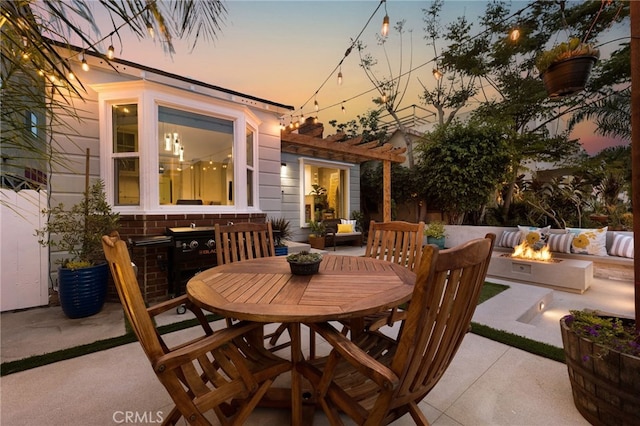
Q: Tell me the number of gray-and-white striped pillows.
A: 3